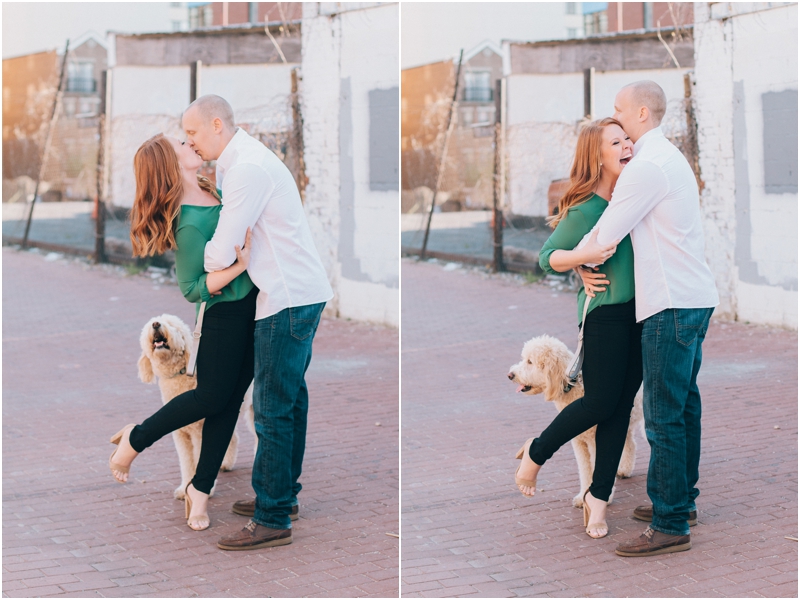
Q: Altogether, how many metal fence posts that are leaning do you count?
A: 2